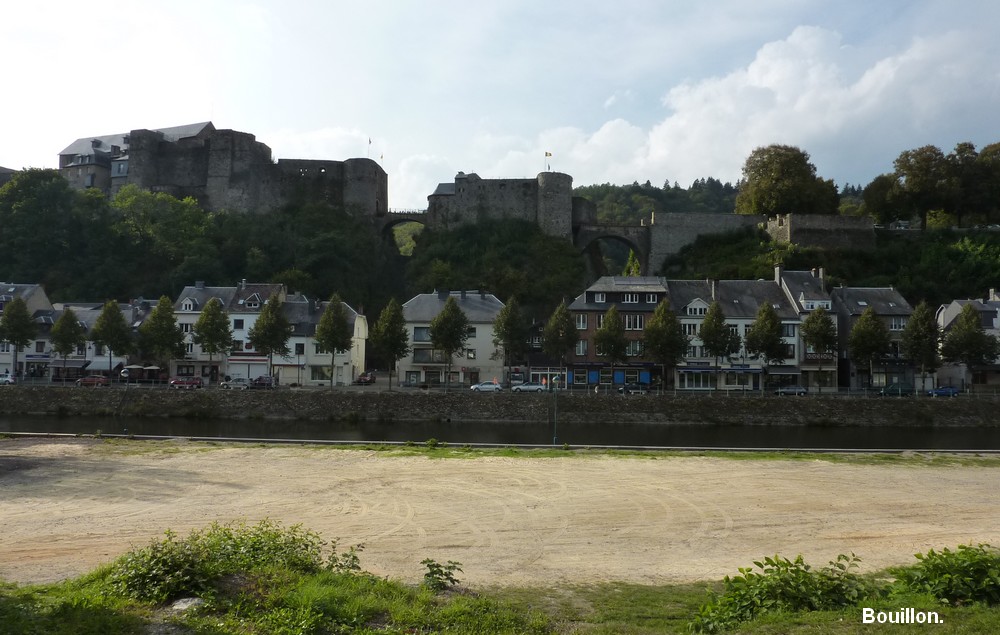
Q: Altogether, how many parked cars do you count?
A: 12